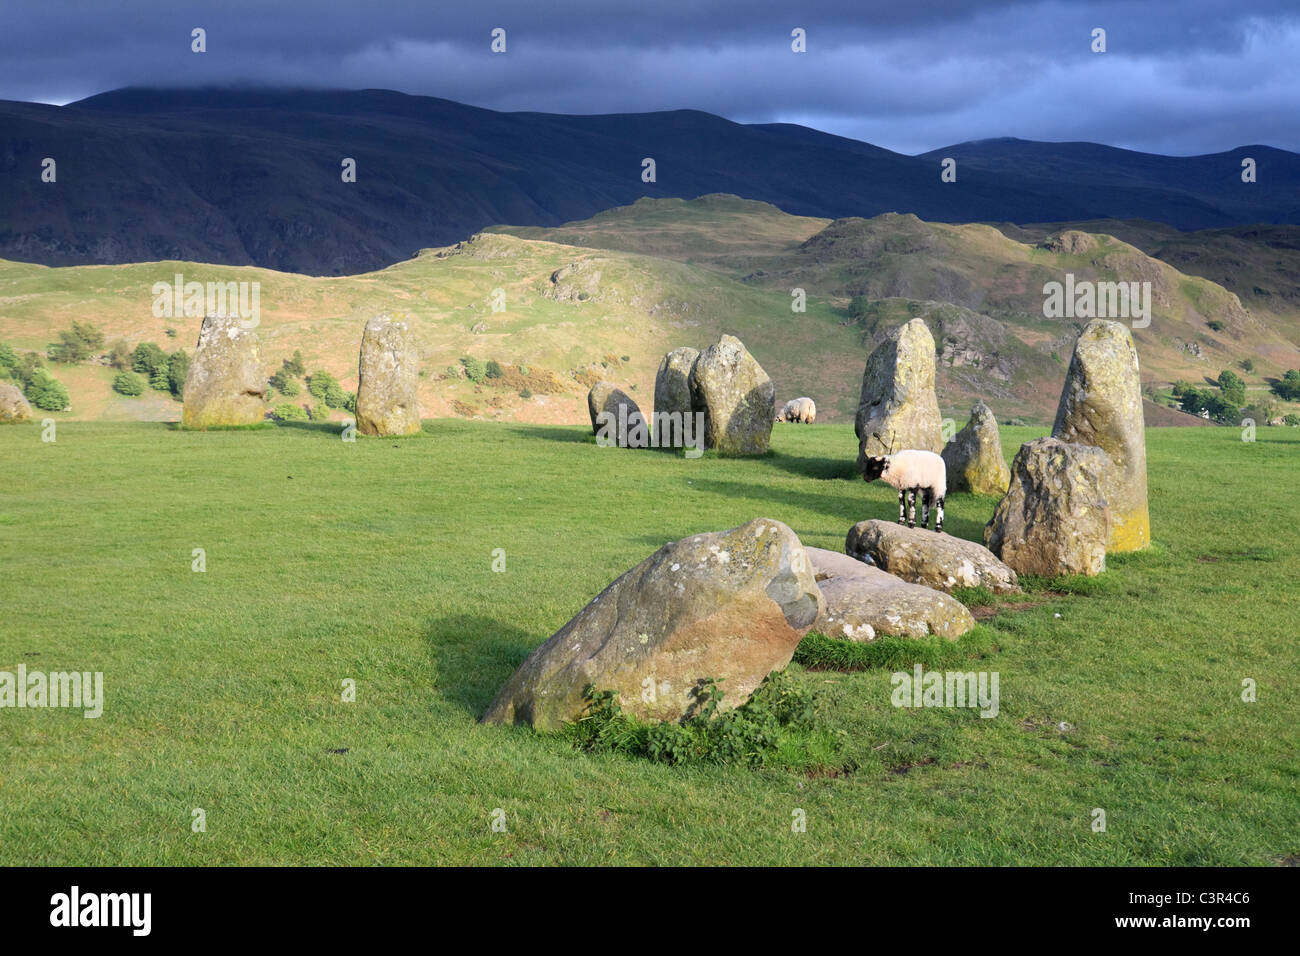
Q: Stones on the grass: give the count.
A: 13